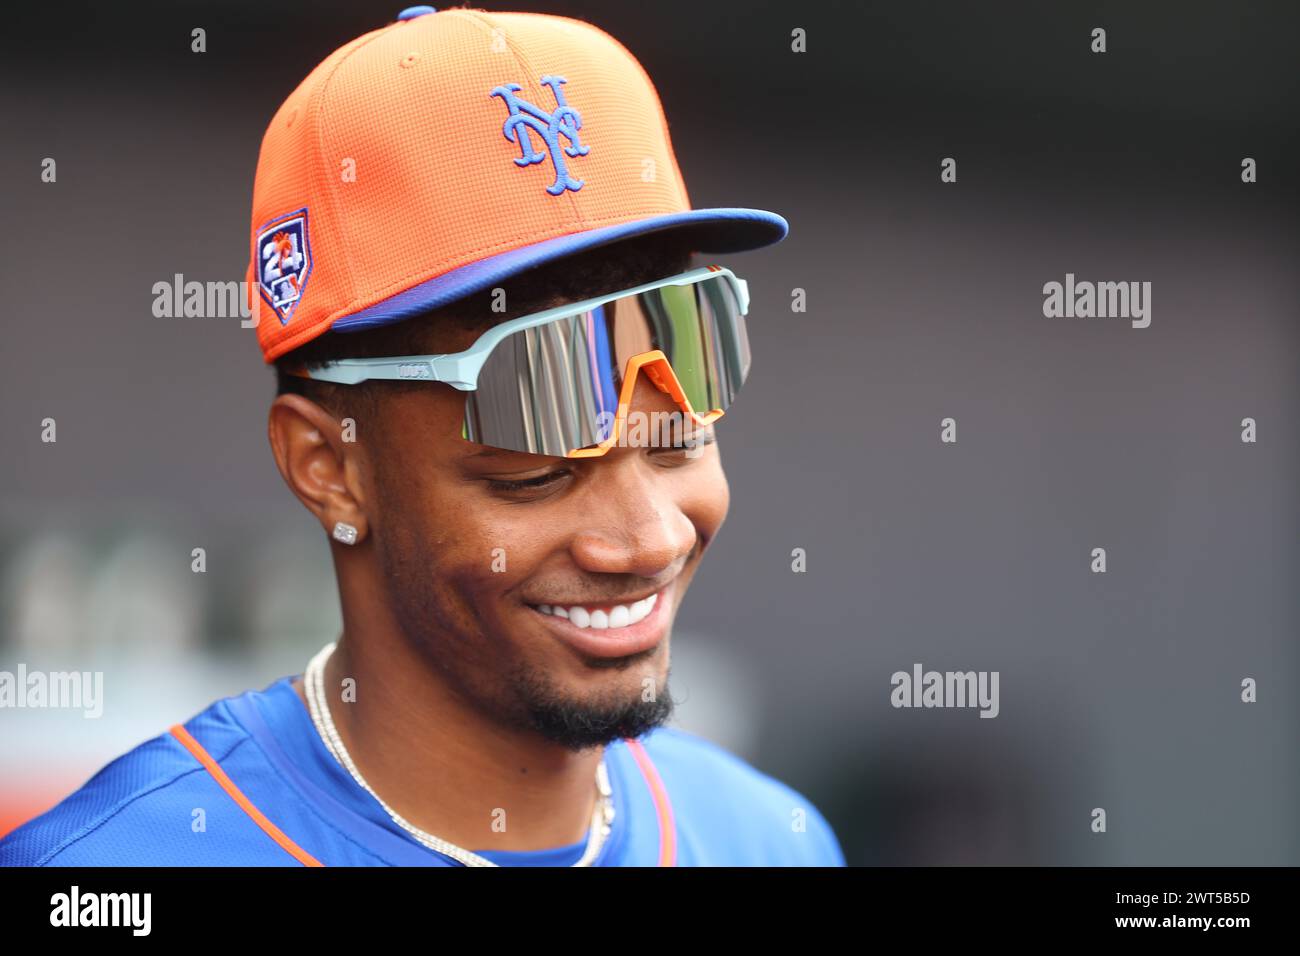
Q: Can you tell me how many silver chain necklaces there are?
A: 2